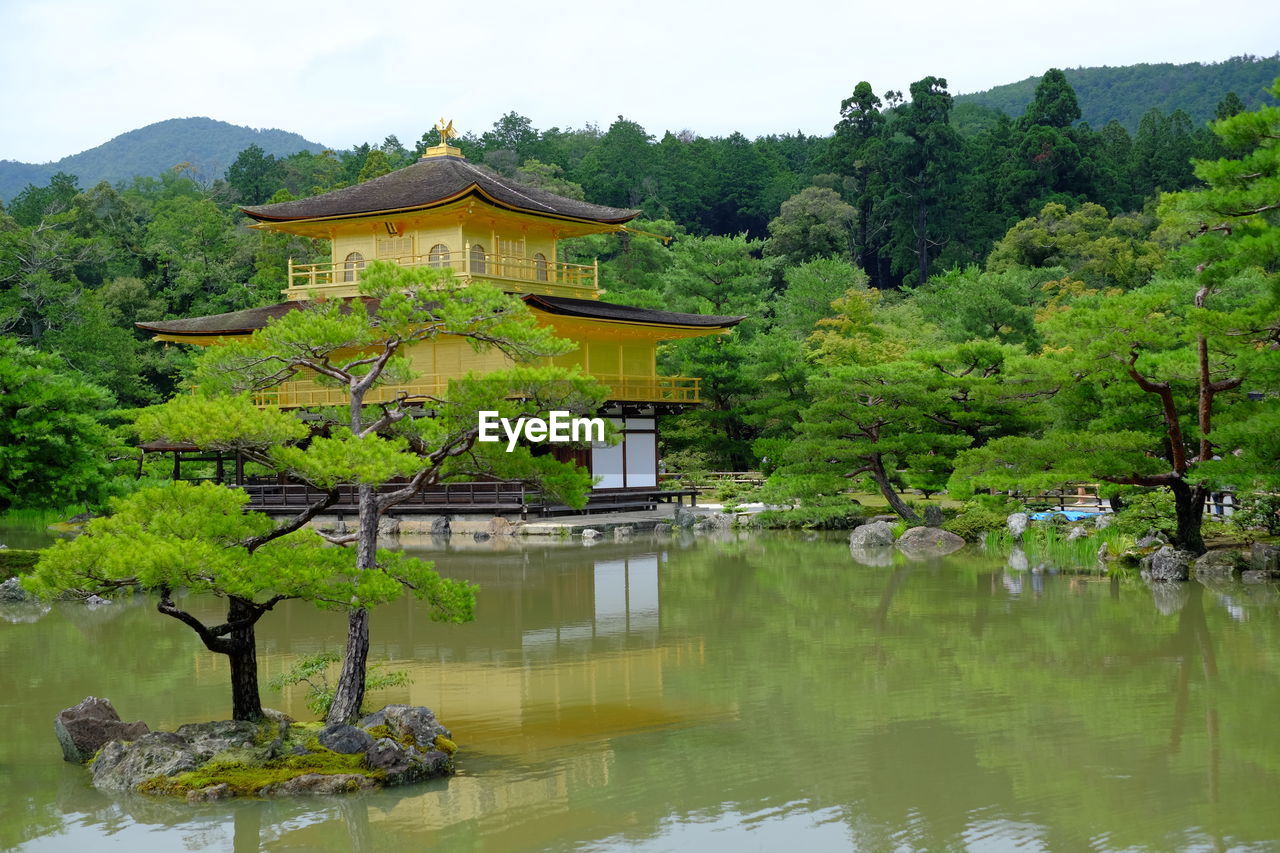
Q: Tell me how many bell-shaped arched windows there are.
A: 4